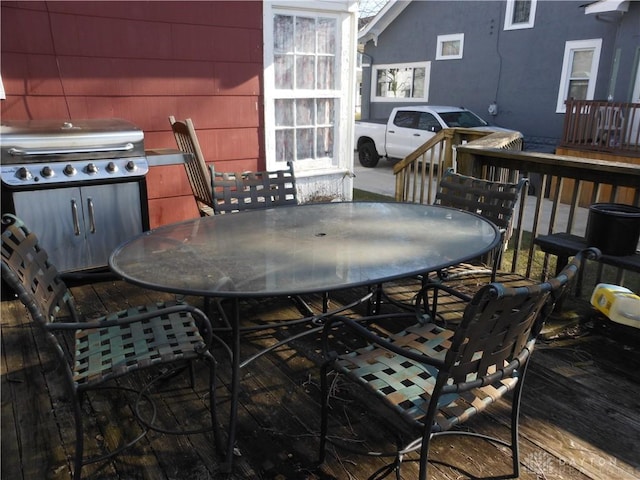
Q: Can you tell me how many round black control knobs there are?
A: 6